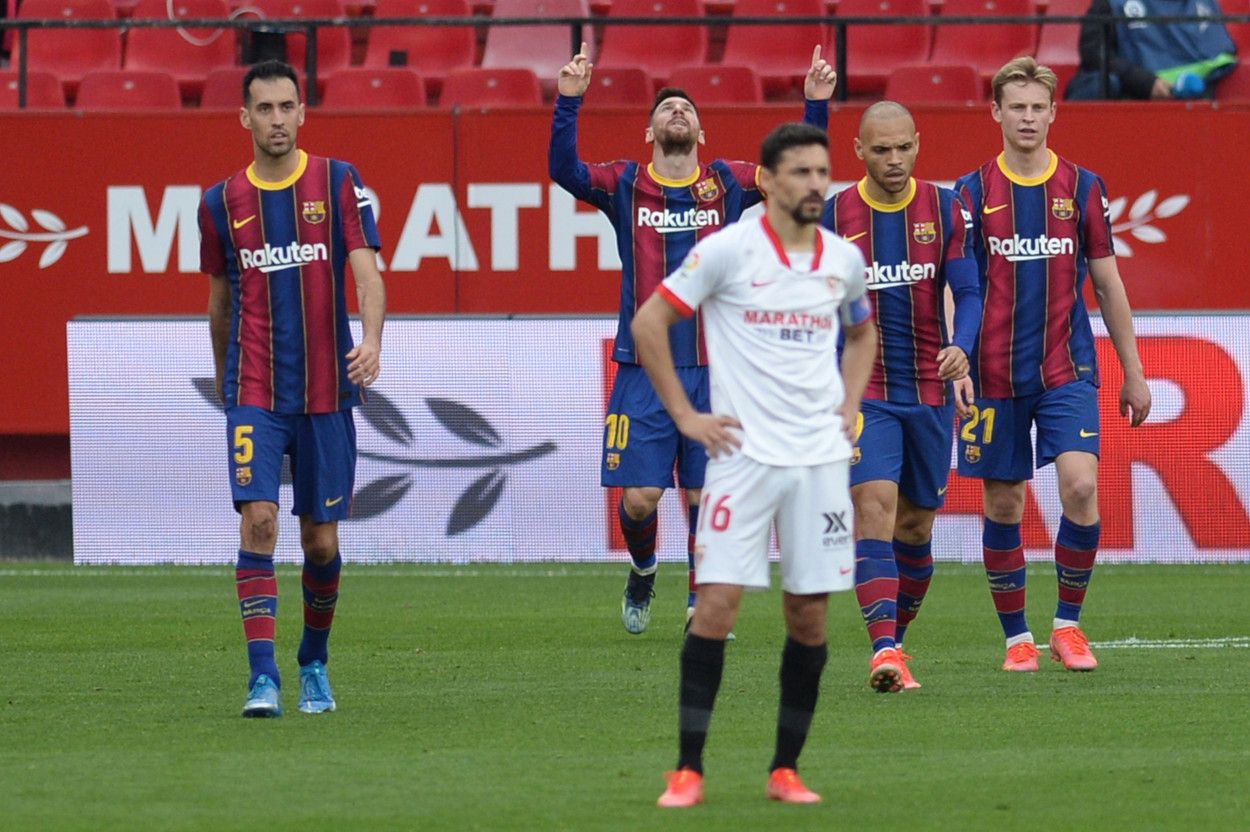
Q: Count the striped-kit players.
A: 4